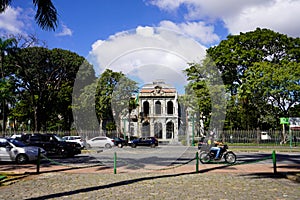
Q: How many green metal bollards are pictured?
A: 4